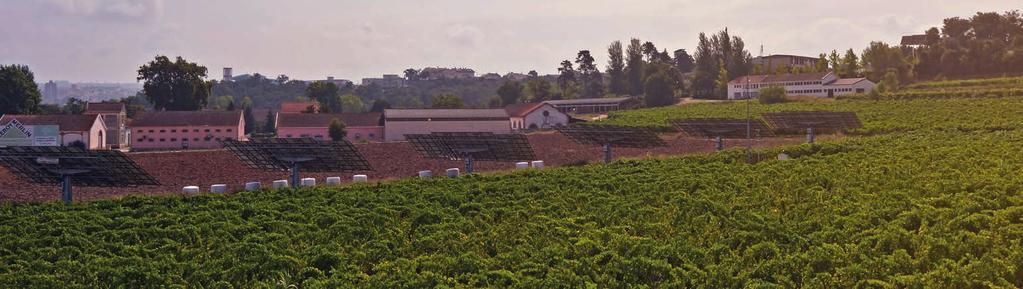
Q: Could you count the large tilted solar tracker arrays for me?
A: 6